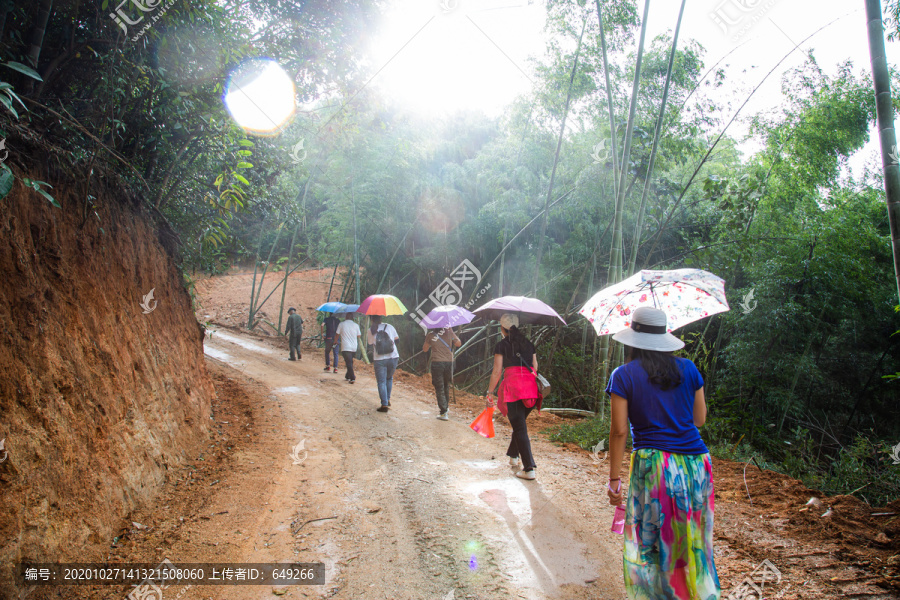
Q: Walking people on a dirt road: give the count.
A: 7